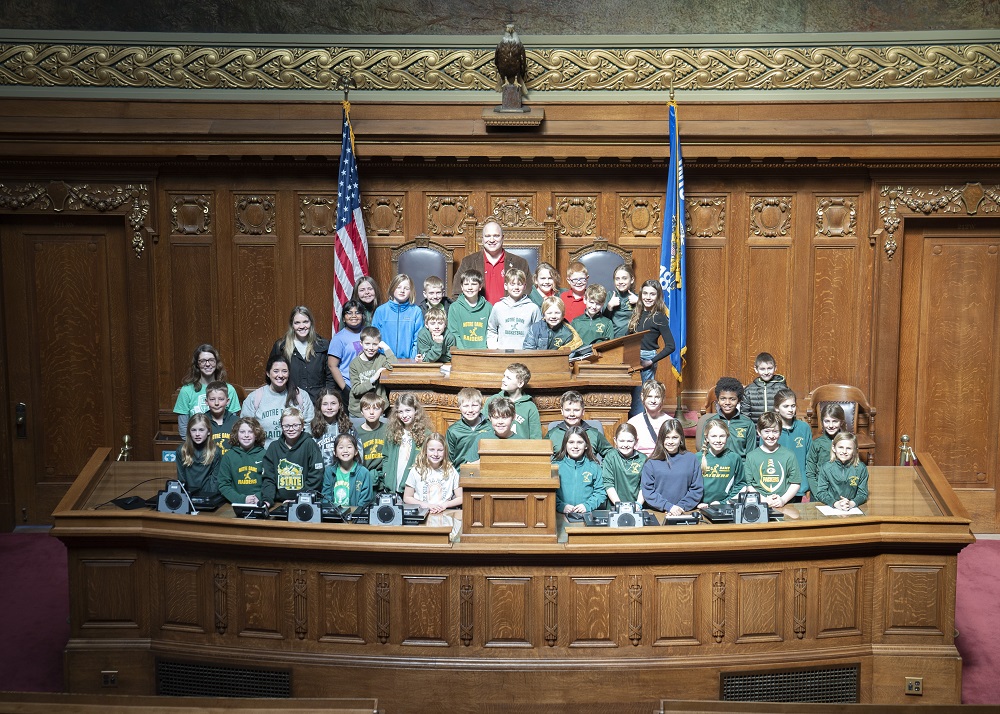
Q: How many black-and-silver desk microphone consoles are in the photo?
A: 5